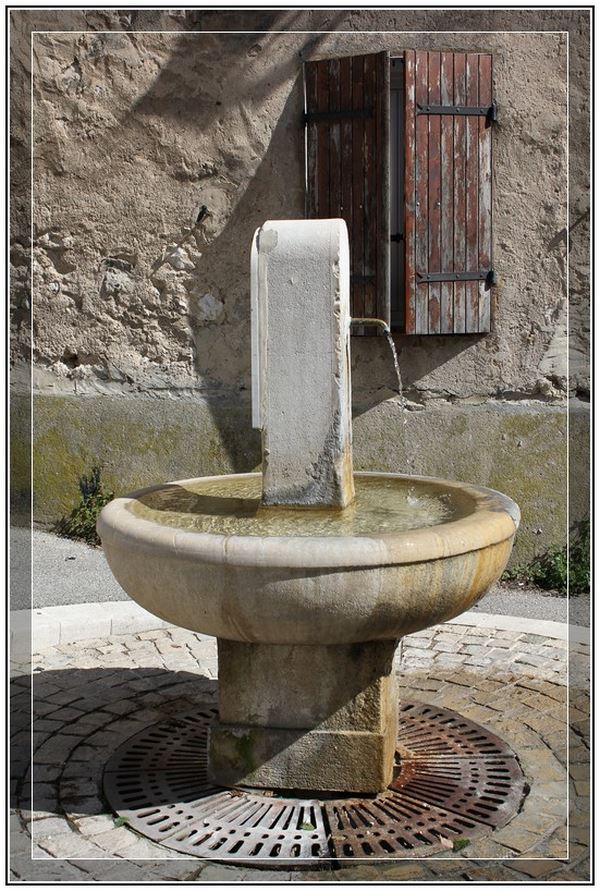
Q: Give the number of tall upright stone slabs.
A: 1